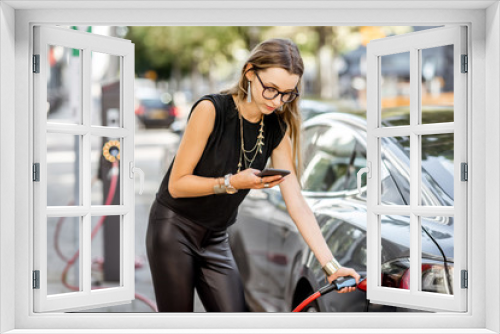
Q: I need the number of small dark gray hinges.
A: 6